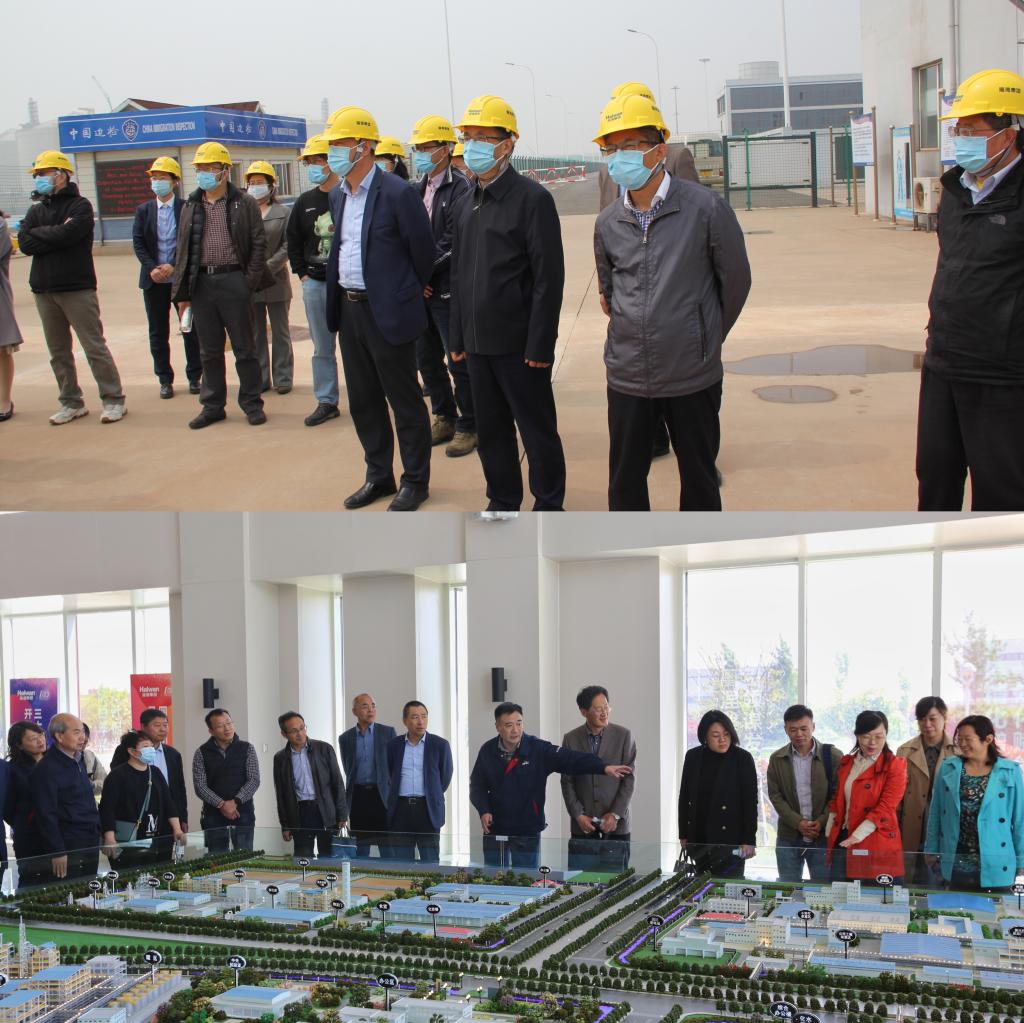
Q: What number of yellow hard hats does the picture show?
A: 13